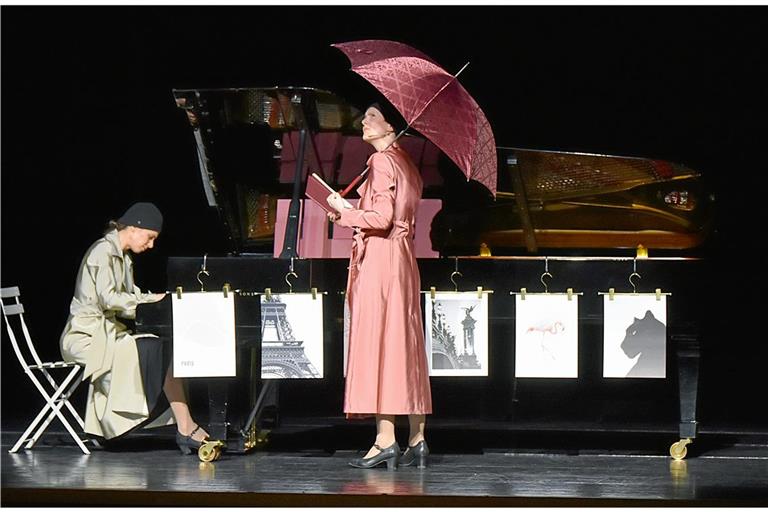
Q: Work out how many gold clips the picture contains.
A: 10